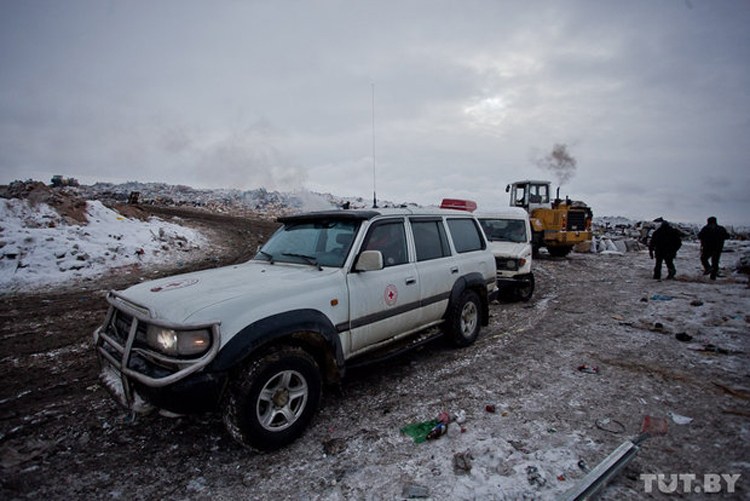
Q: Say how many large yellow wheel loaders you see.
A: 1